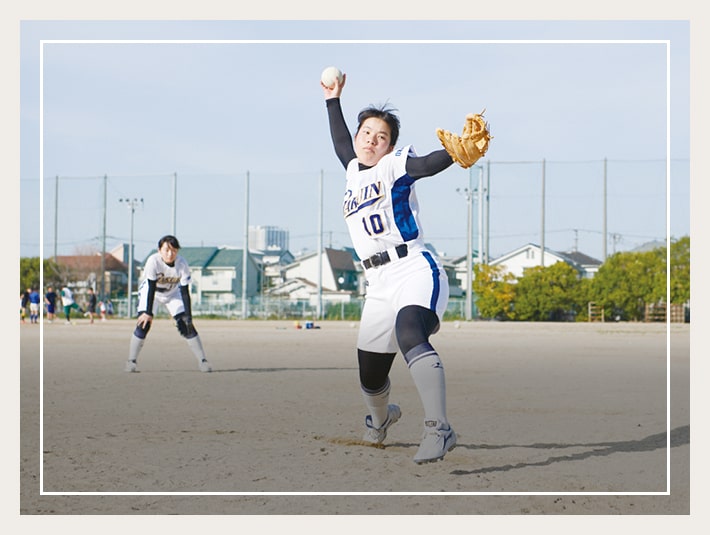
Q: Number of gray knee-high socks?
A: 4